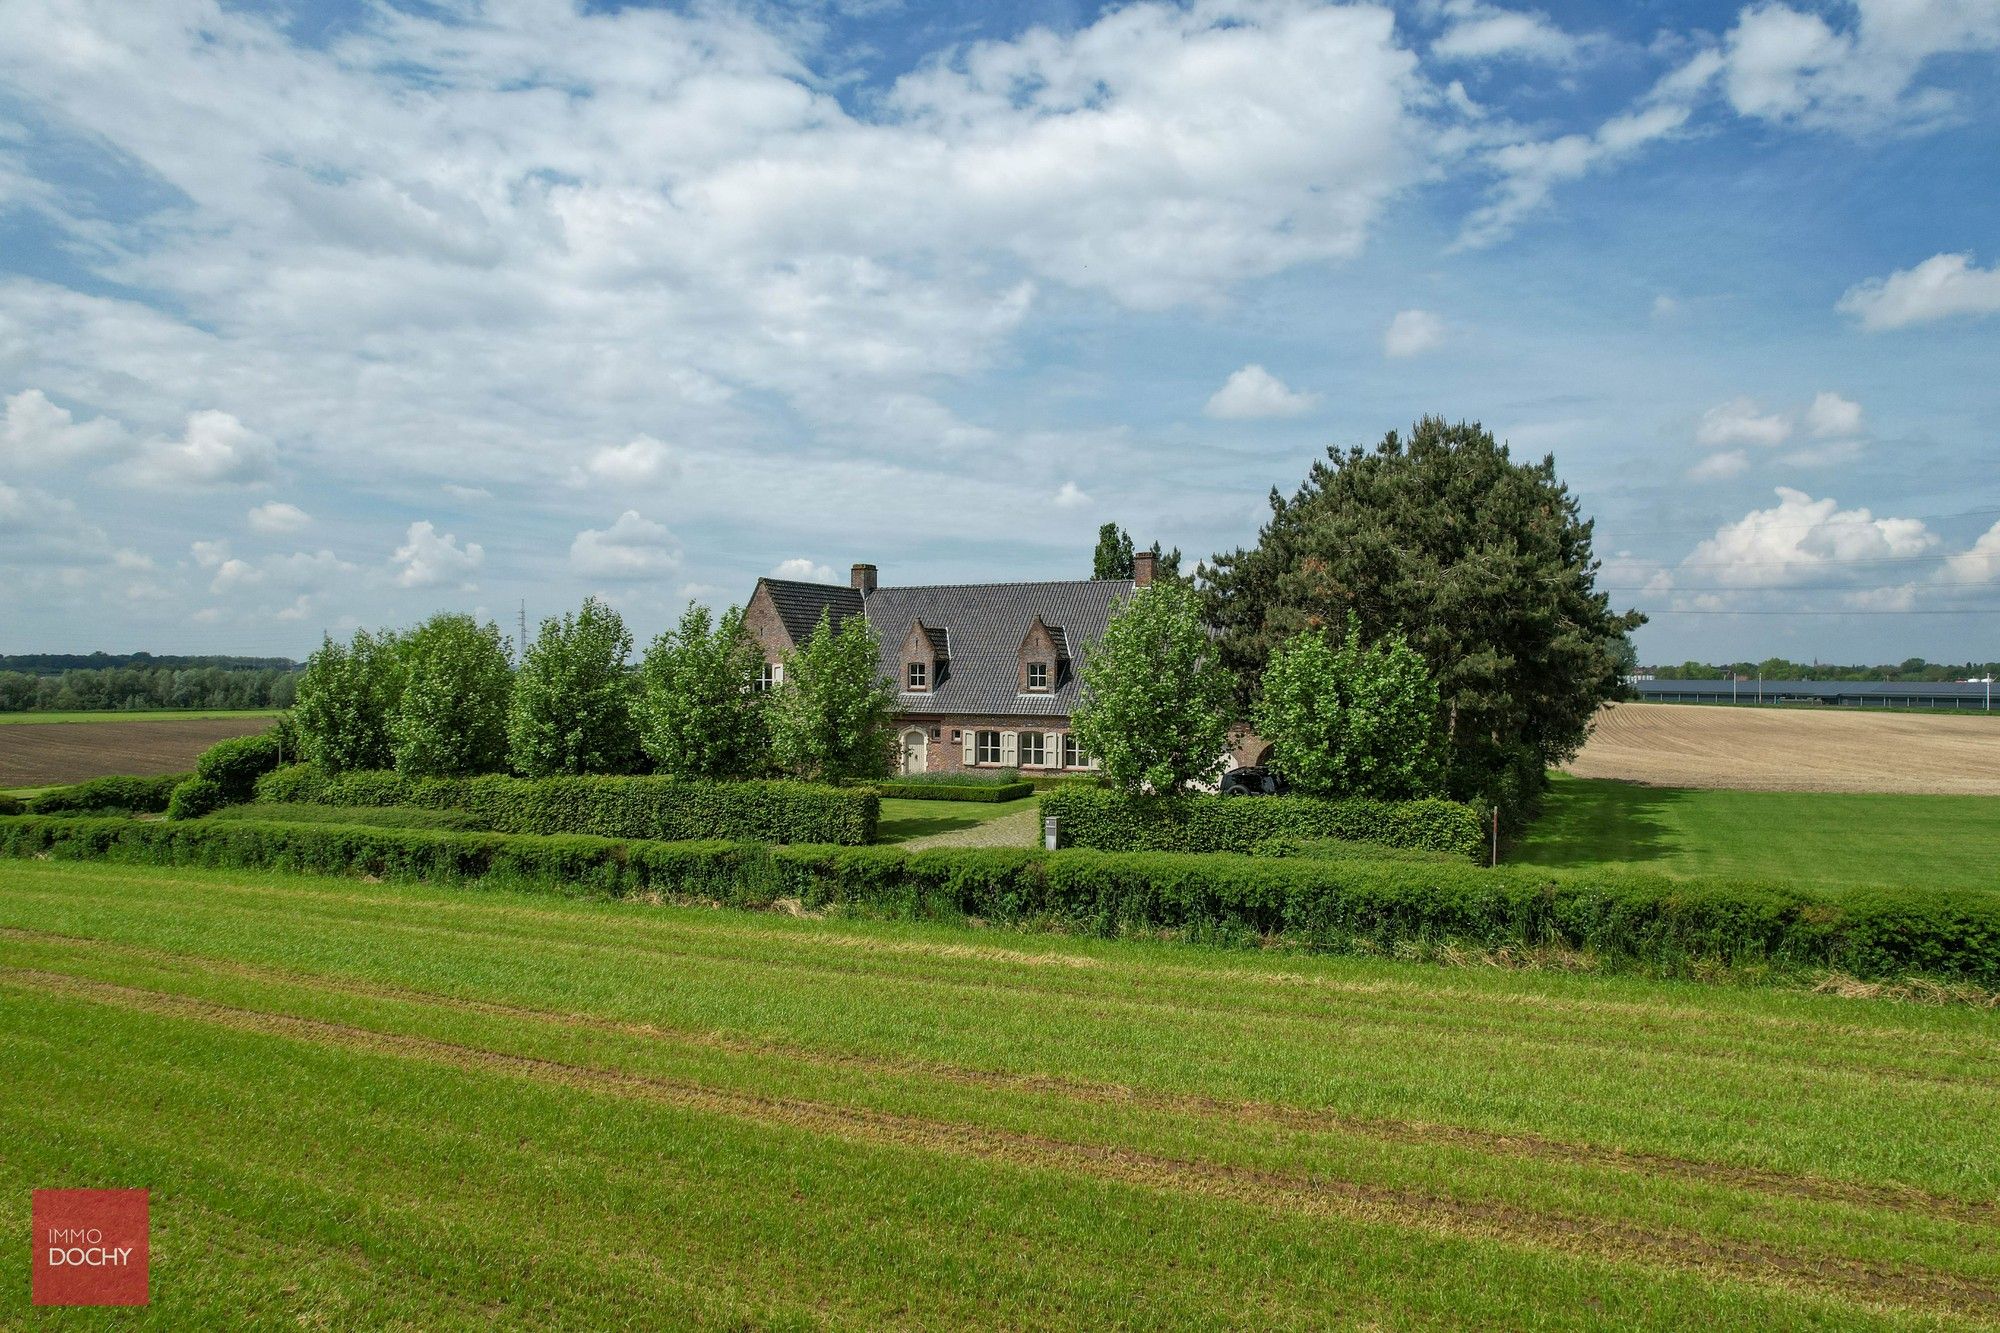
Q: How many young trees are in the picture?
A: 7